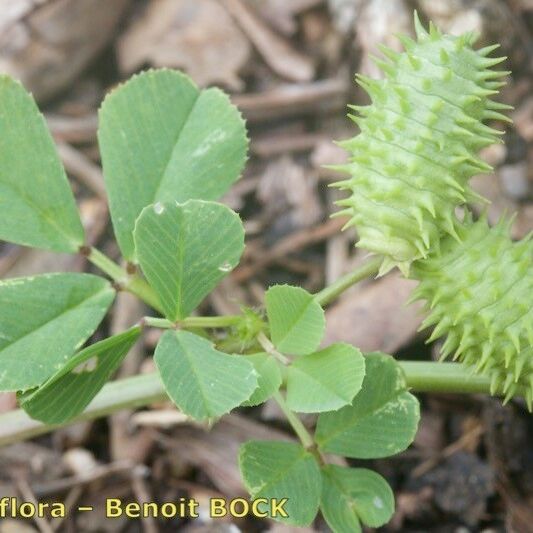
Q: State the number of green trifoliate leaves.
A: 4